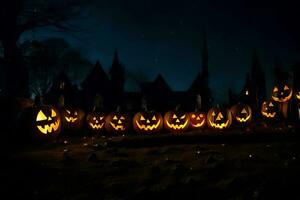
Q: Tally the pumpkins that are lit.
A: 12